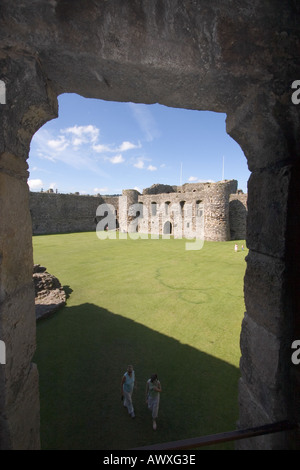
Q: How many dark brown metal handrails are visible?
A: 1